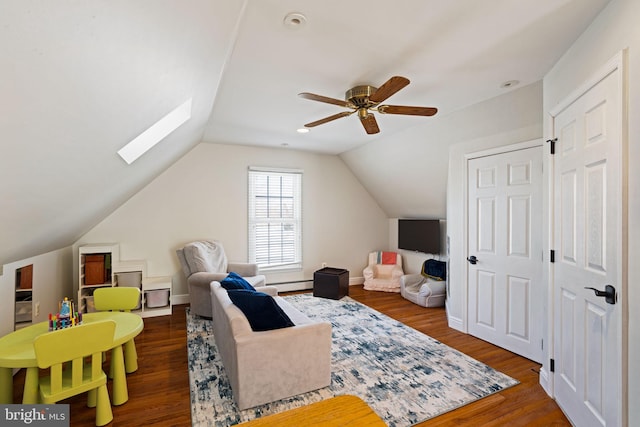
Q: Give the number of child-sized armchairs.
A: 2